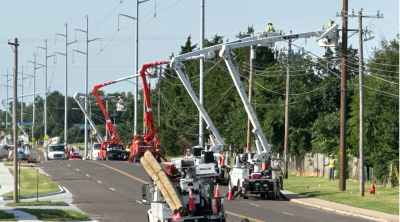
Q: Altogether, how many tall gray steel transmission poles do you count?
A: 8